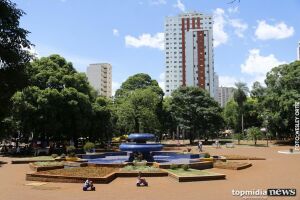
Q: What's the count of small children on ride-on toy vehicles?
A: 2